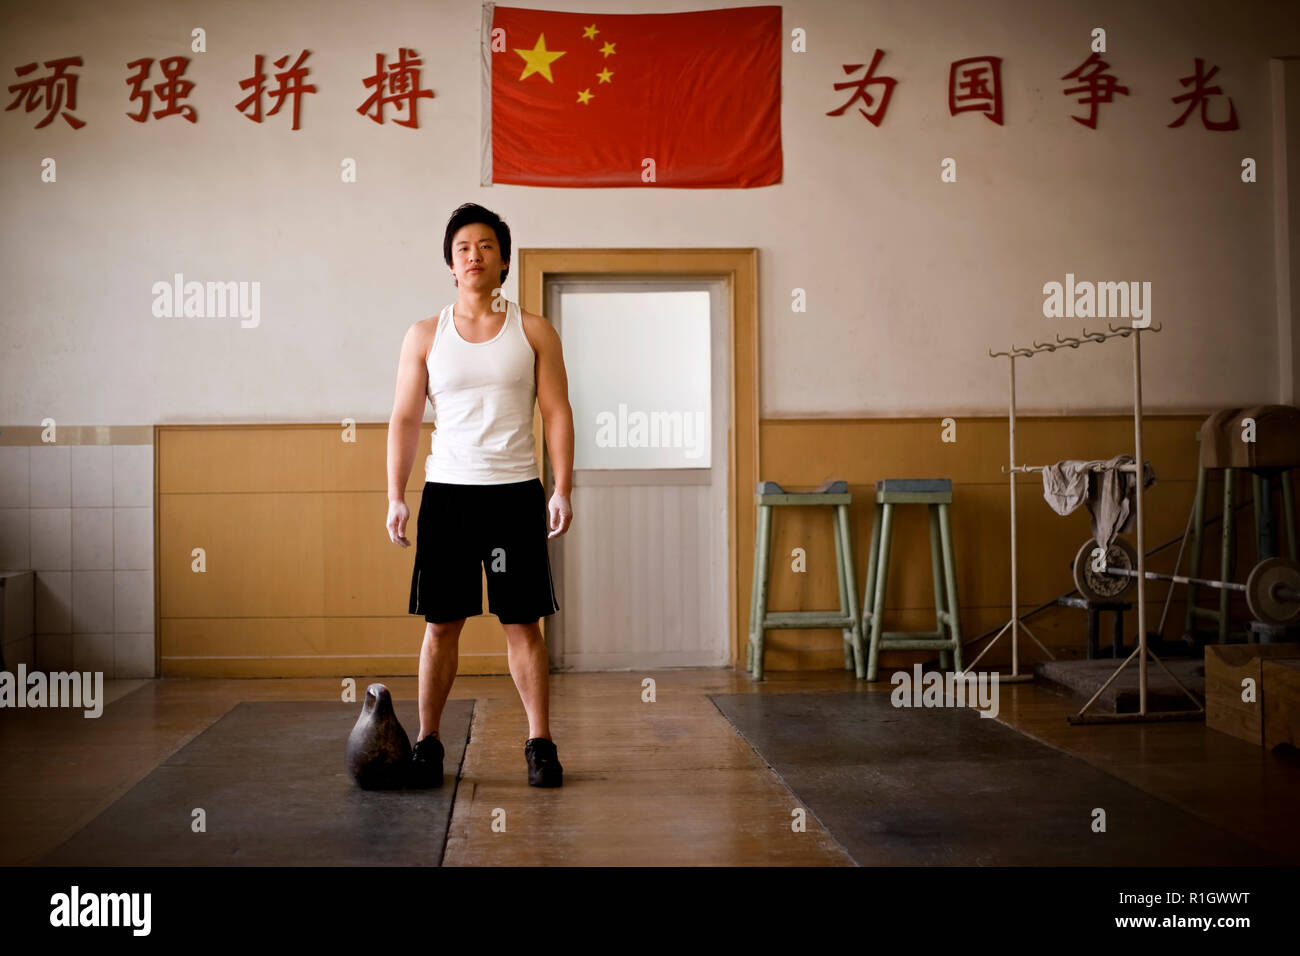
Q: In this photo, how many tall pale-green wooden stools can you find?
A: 2